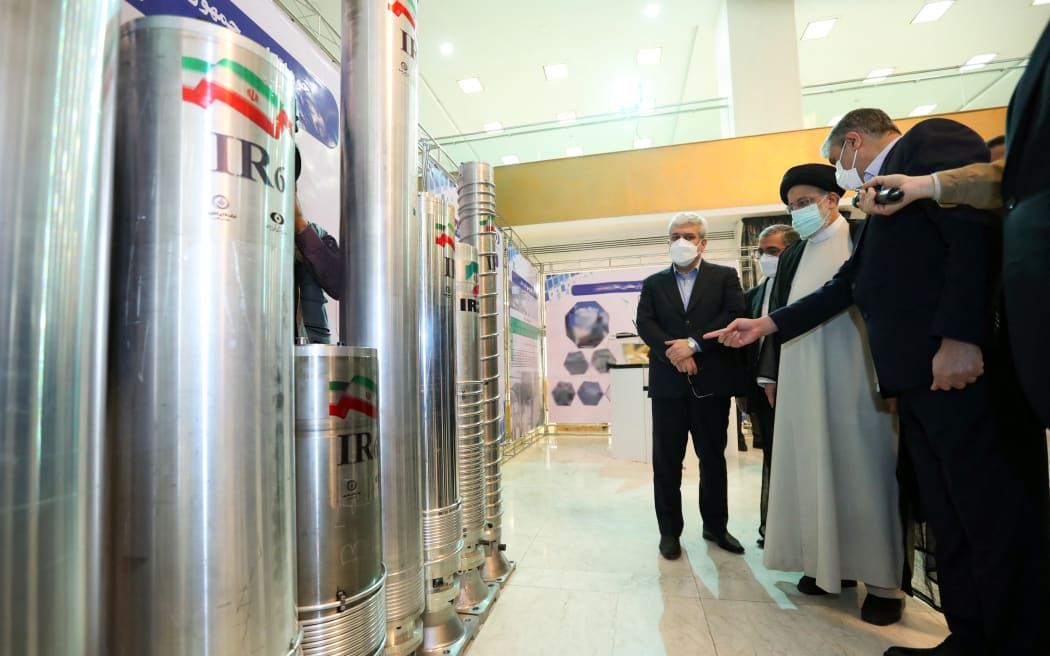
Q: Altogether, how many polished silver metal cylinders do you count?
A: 7